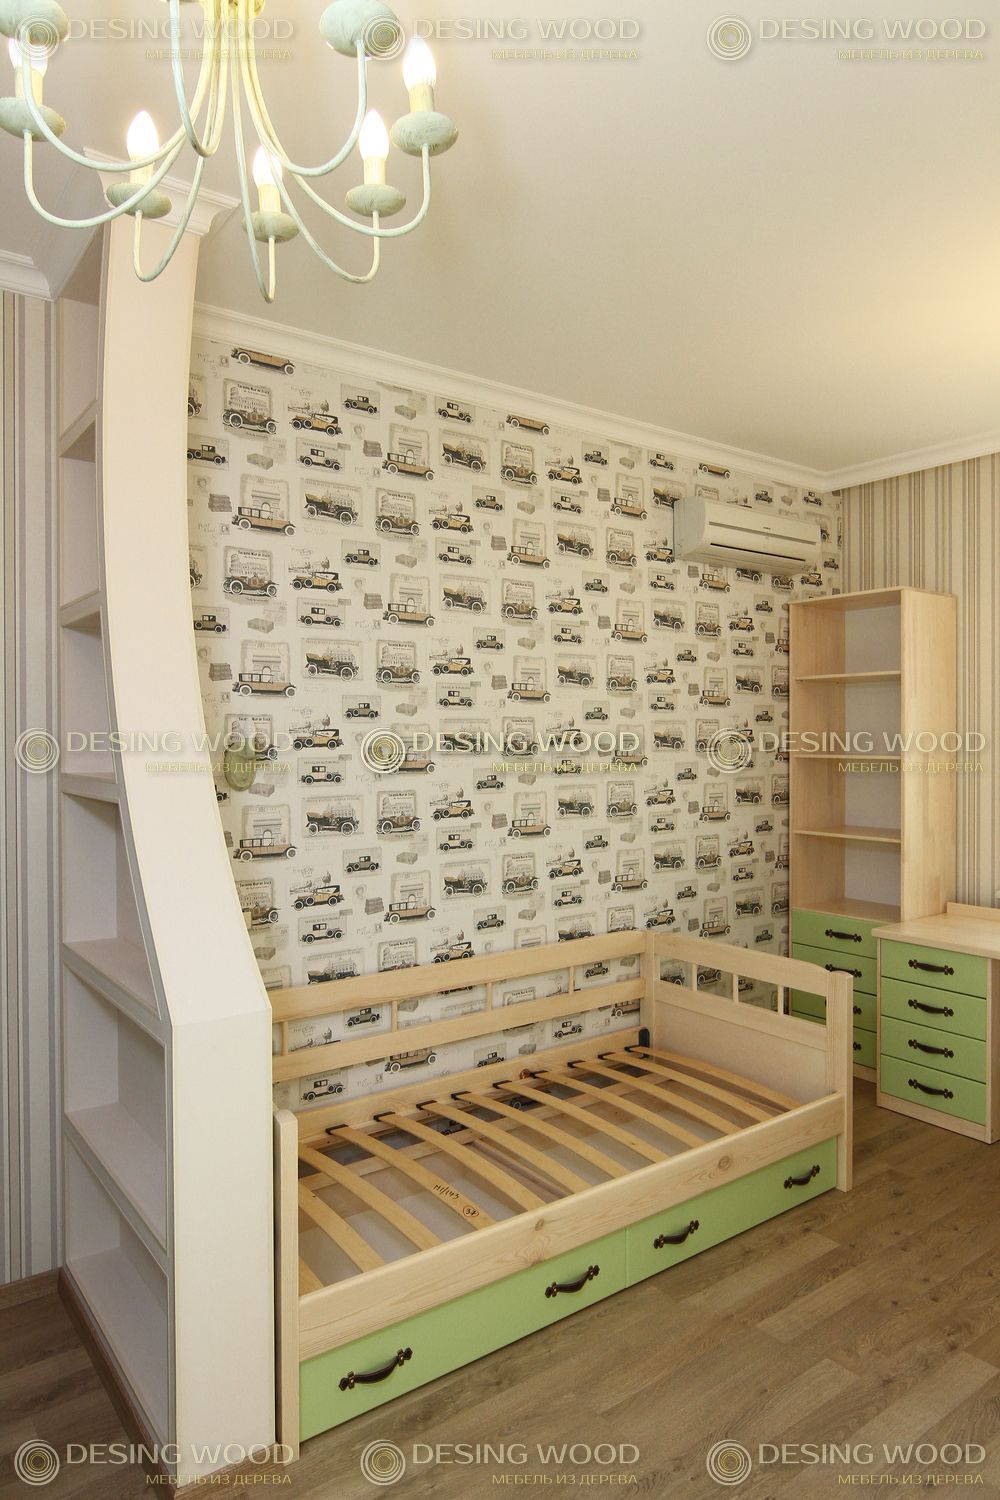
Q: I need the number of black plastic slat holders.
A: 9